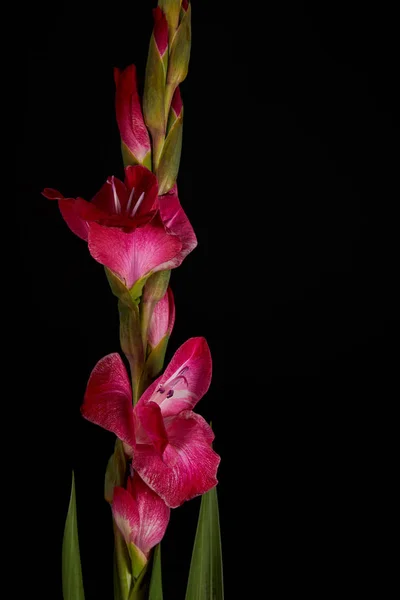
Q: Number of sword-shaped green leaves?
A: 3